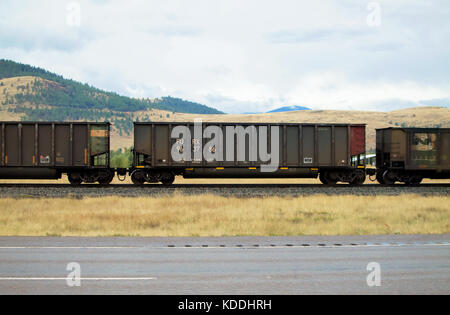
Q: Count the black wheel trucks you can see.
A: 4